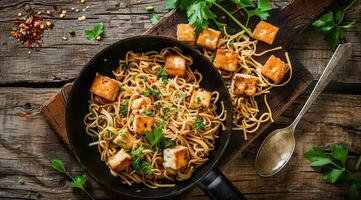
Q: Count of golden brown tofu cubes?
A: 13